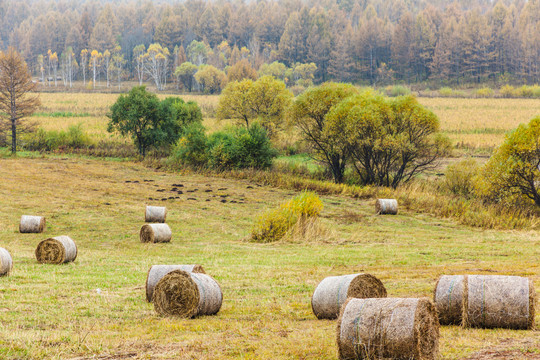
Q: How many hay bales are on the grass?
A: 12